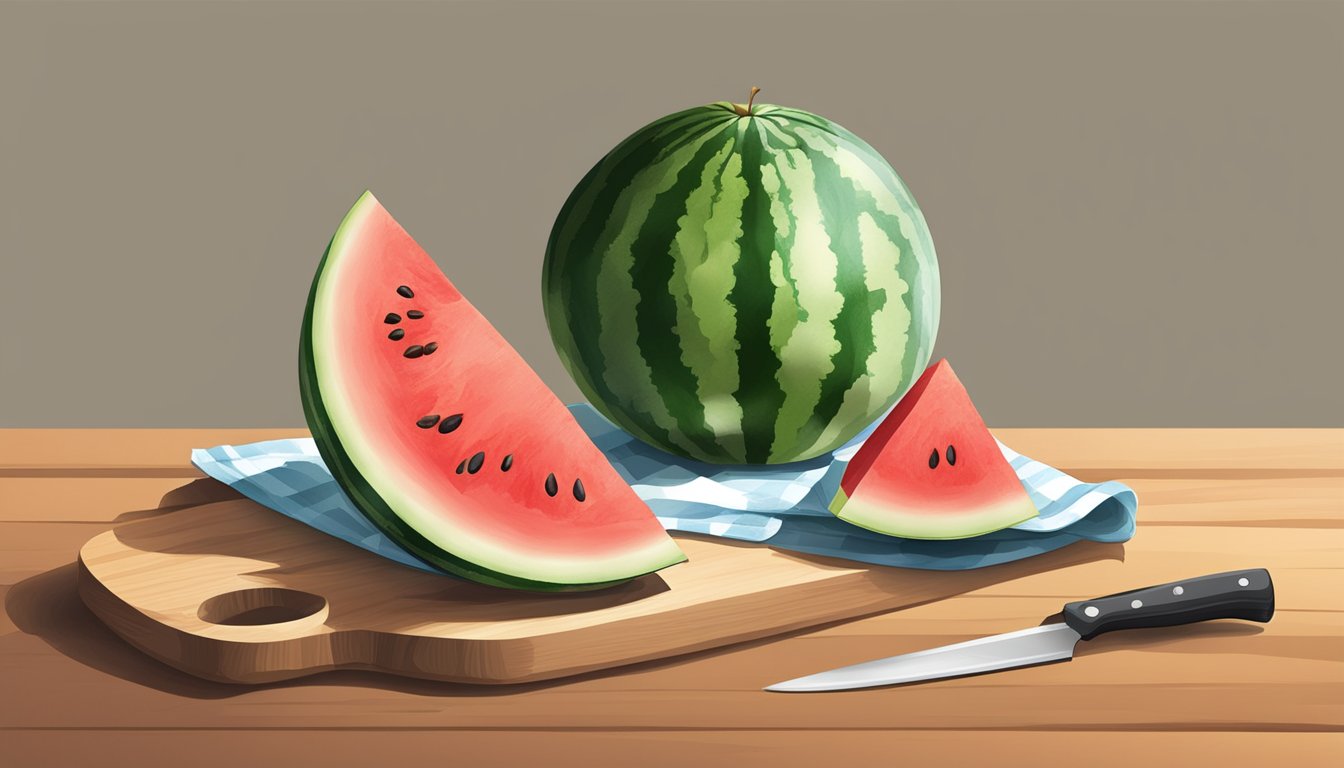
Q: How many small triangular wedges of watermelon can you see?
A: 1